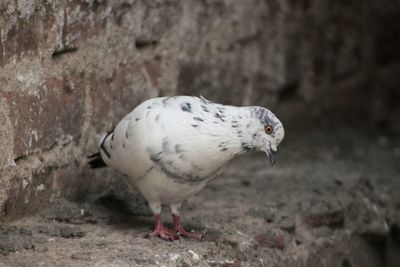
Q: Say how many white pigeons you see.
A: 1